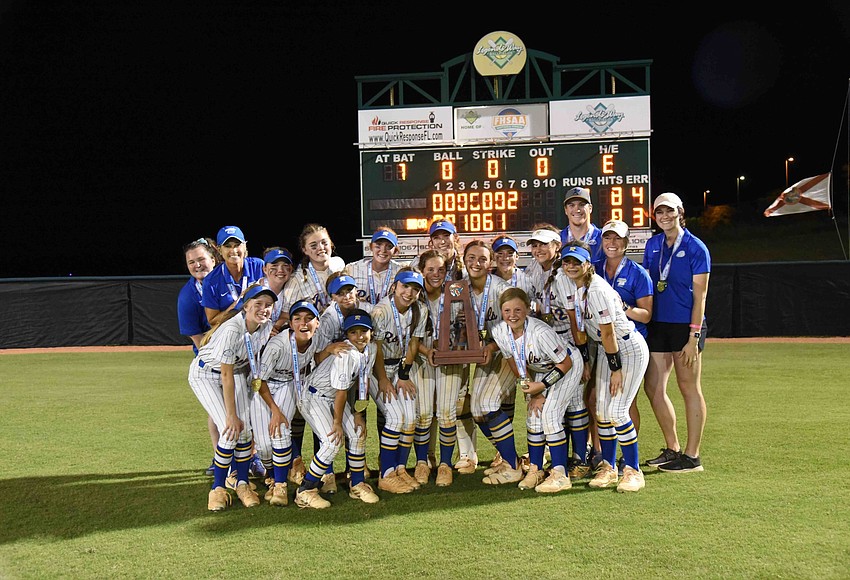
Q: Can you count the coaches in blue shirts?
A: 5